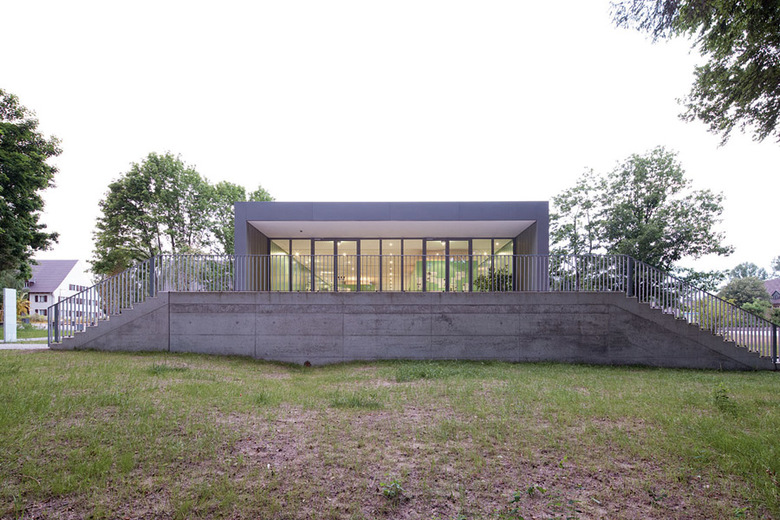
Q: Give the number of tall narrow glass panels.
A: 11